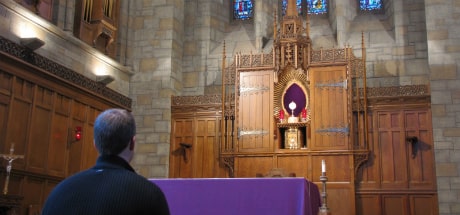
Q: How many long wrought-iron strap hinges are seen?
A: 4